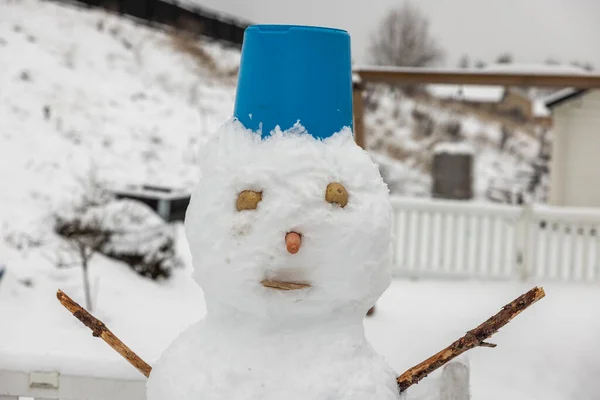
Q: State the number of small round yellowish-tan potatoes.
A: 2